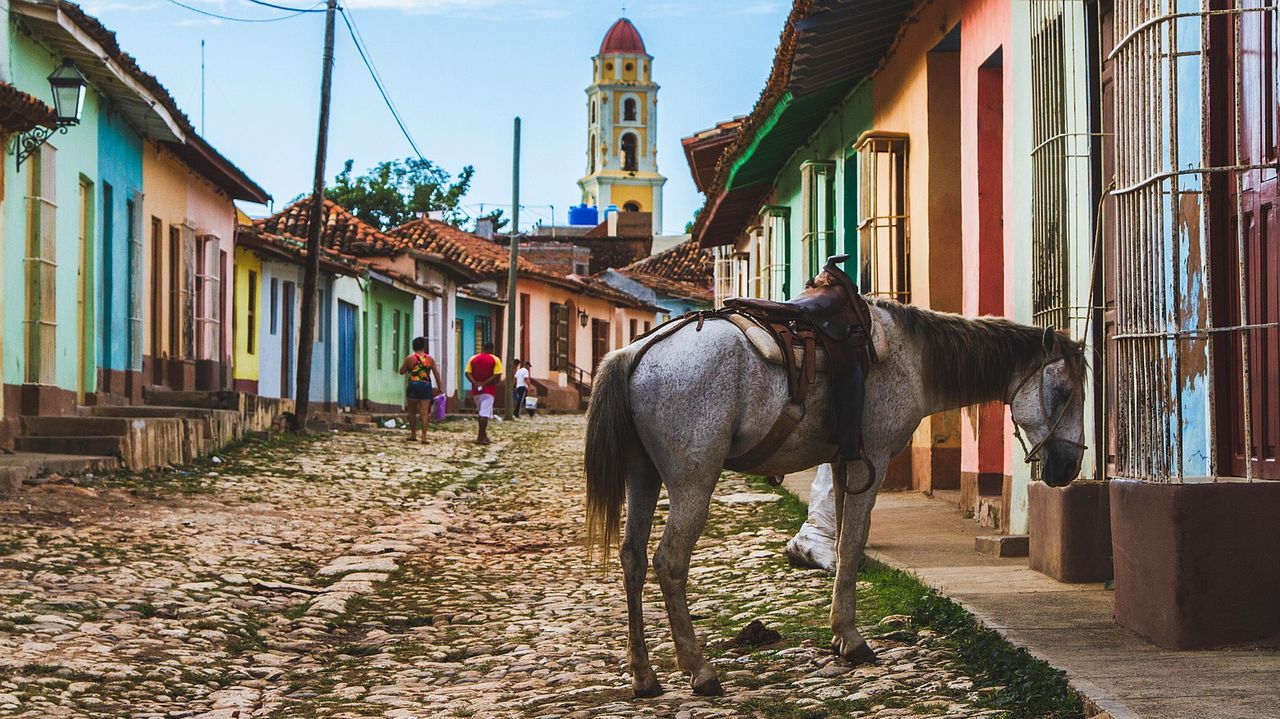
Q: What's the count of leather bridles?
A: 1